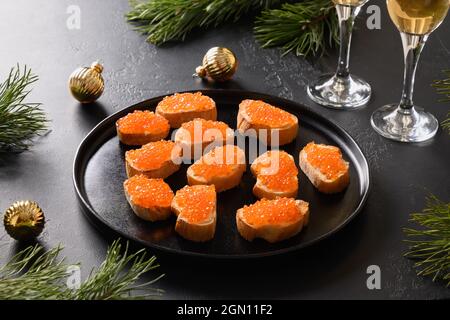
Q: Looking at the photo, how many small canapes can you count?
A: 11